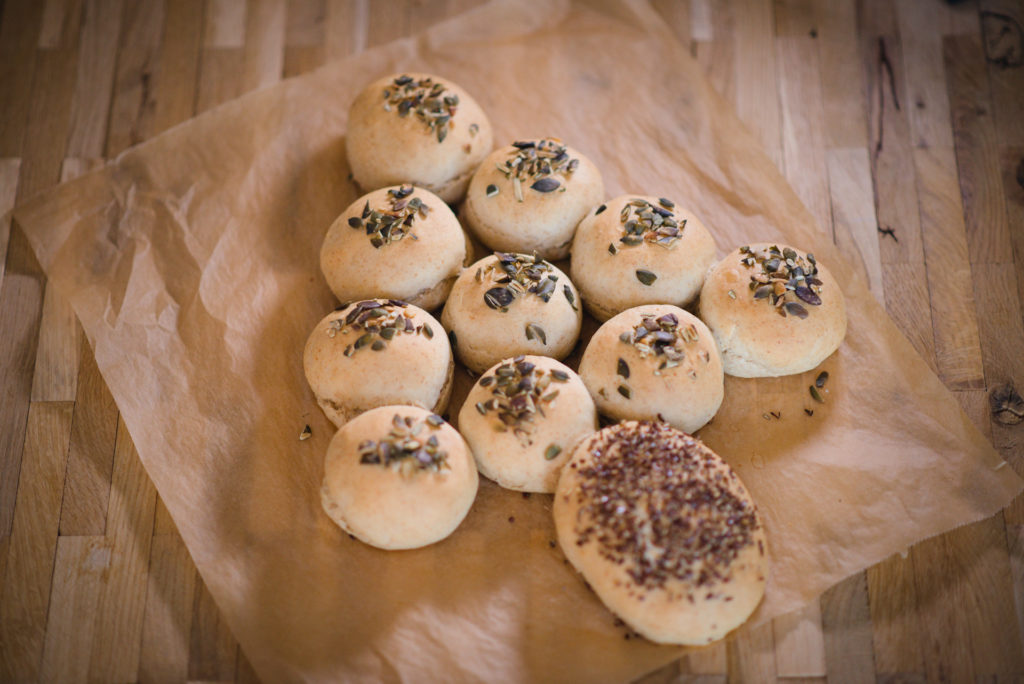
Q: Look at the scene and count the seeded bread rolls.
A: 11